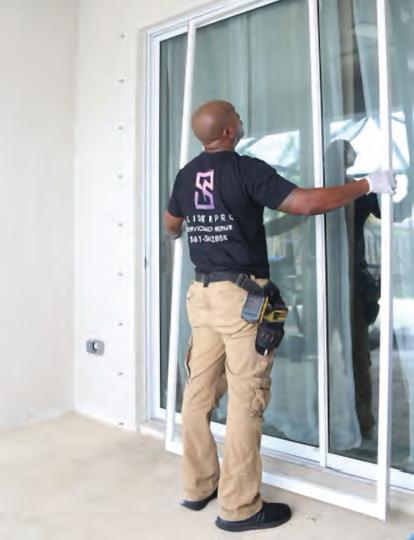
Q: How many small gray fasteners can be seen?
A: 9